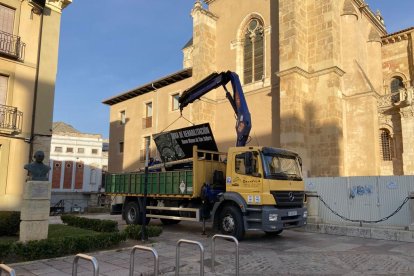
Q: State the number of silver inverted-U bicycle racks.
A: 5